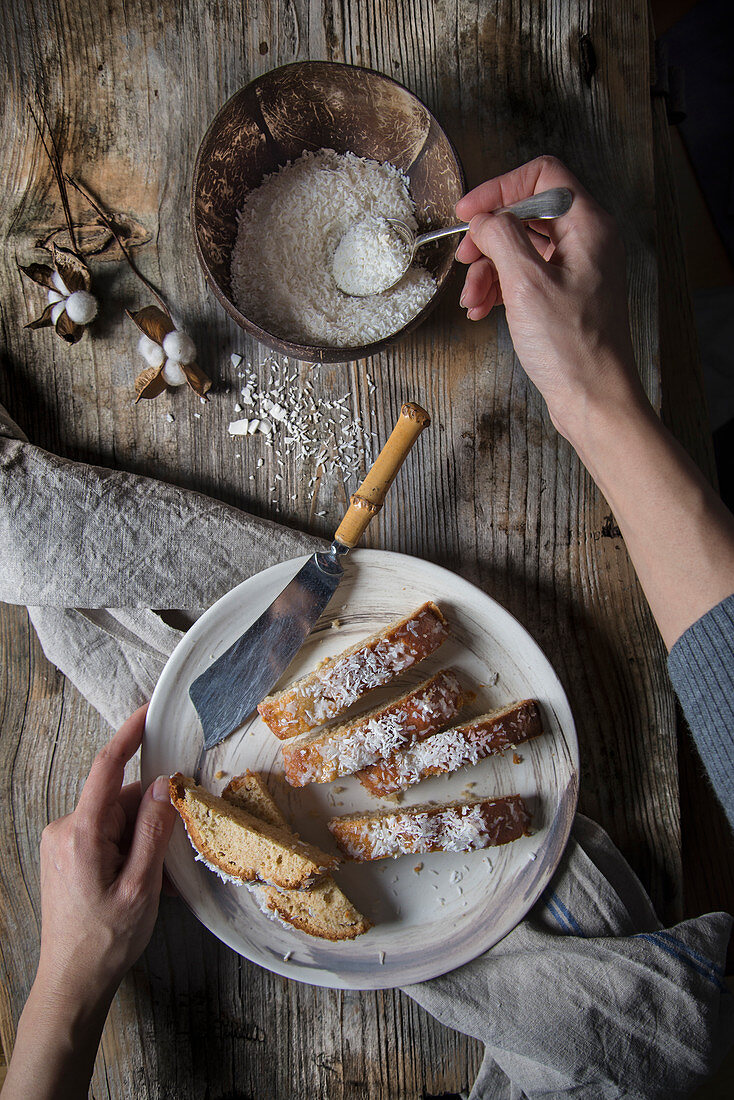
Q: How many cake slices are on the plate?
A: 6